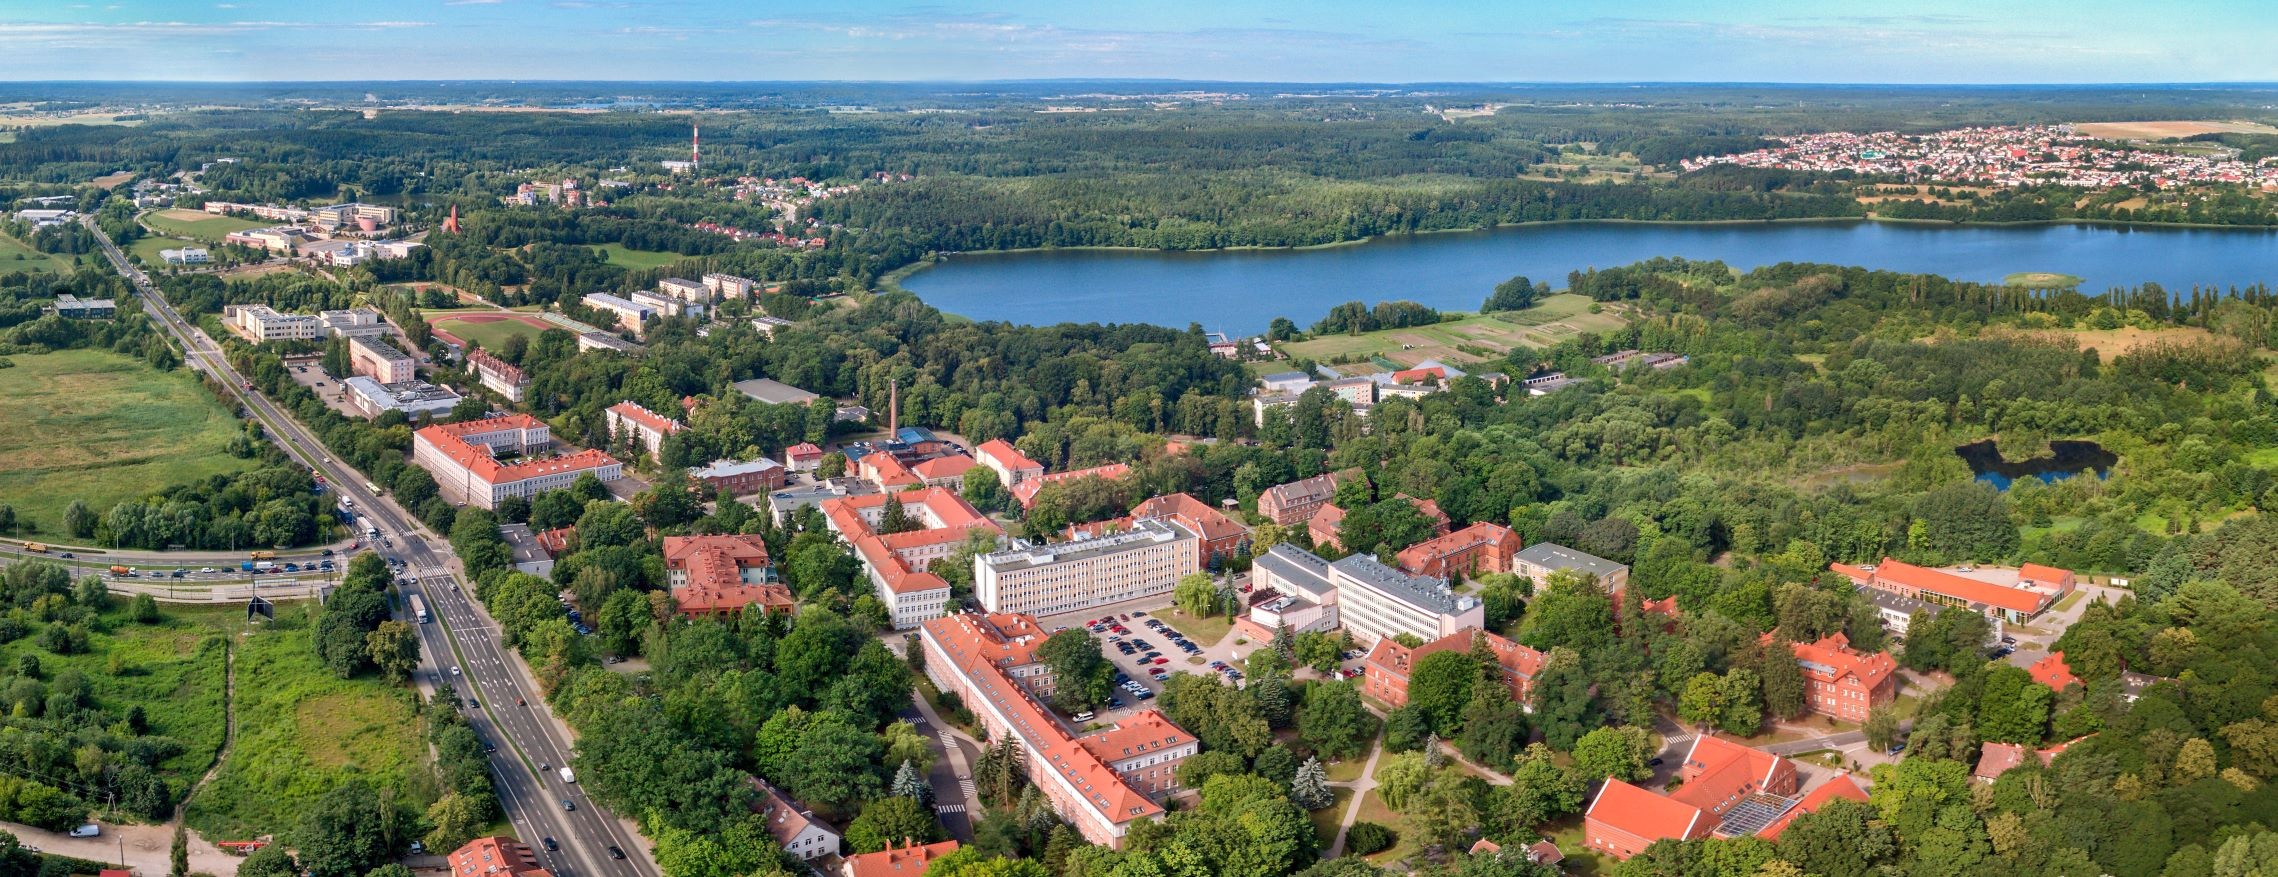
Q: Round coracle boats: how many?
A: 0